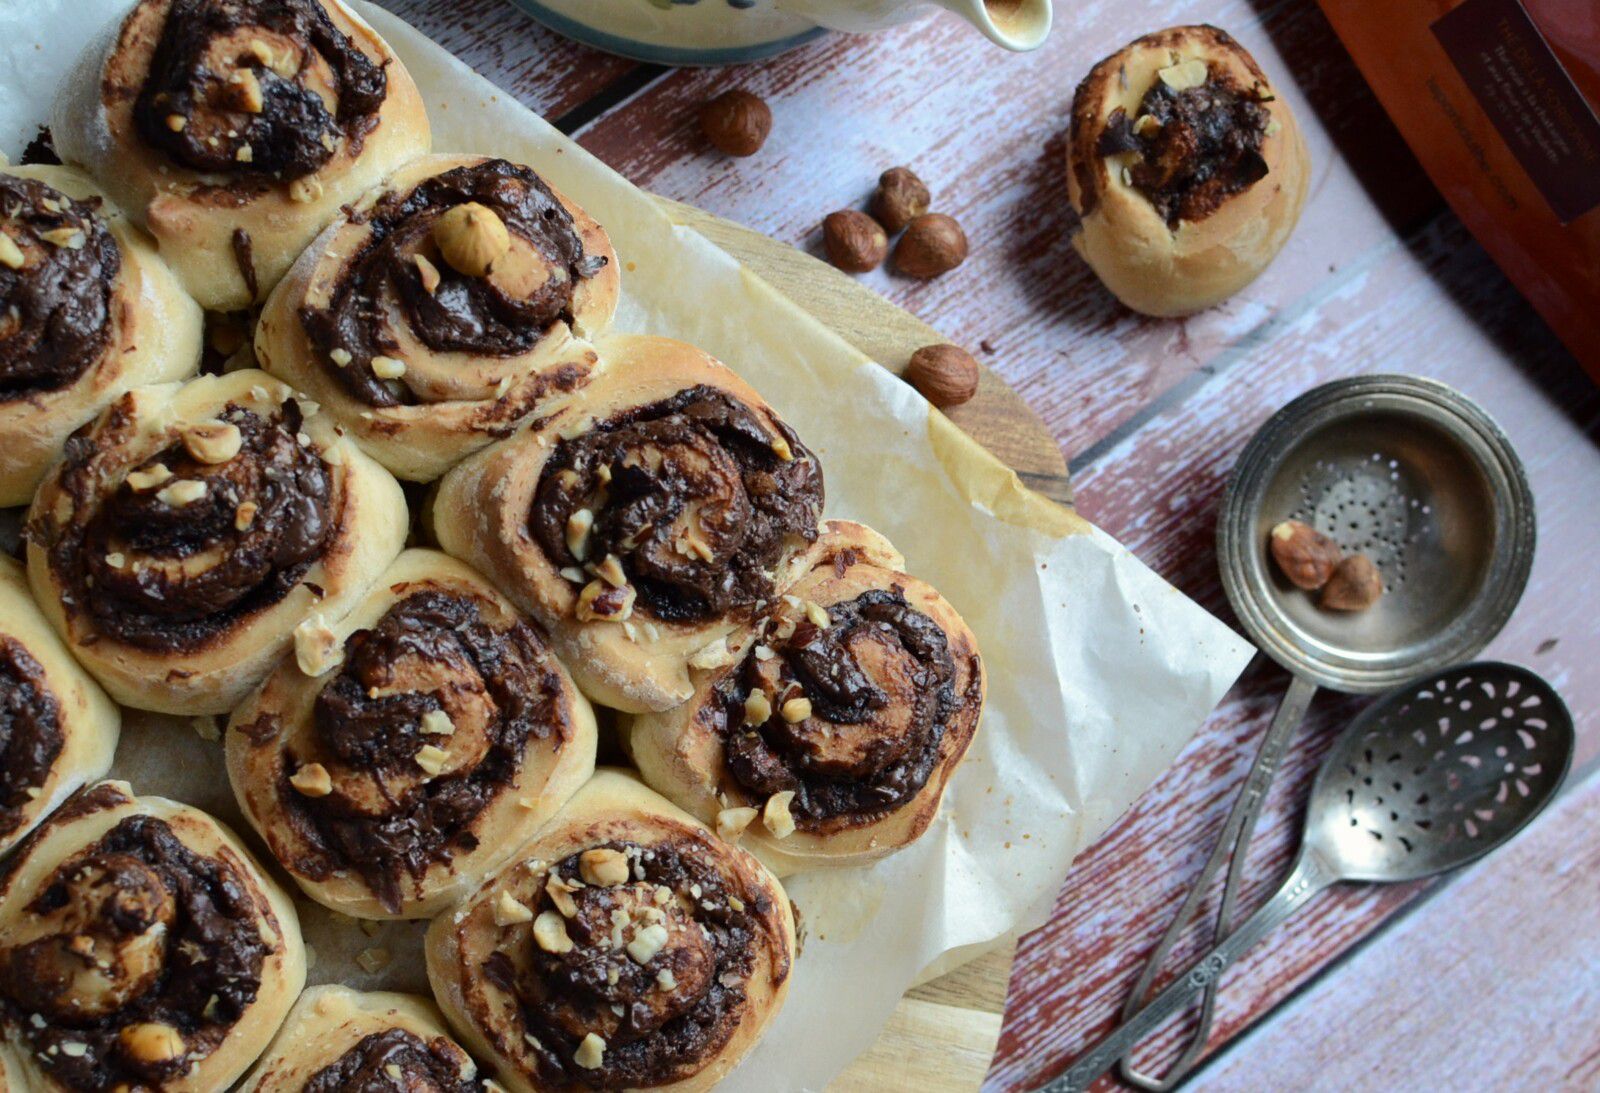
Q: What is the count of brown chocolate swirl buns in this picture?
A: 12